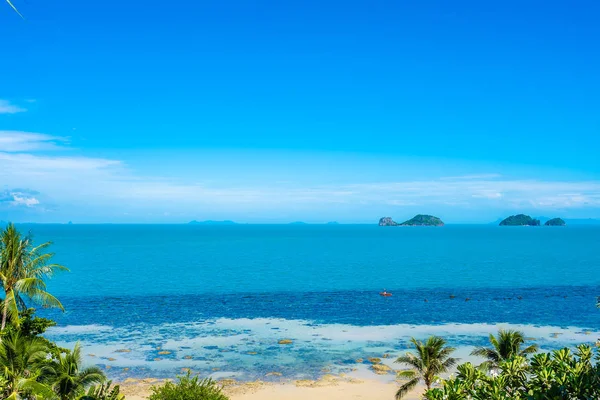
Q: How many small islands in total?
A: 3